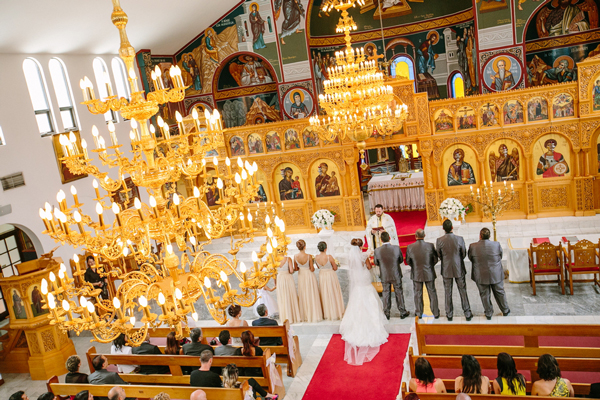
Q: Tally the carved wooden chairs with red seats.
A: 2